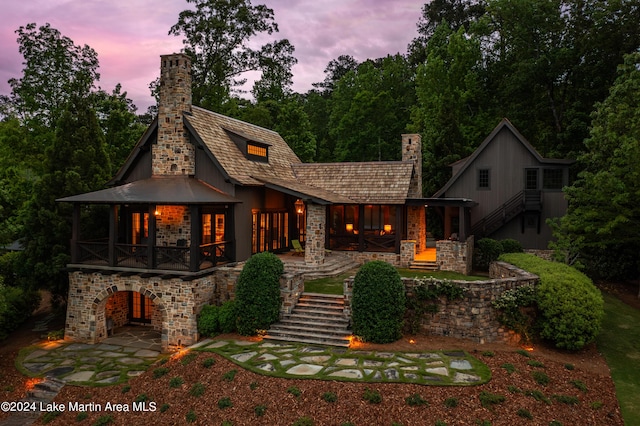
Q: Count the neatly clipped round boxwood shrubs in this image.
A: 2